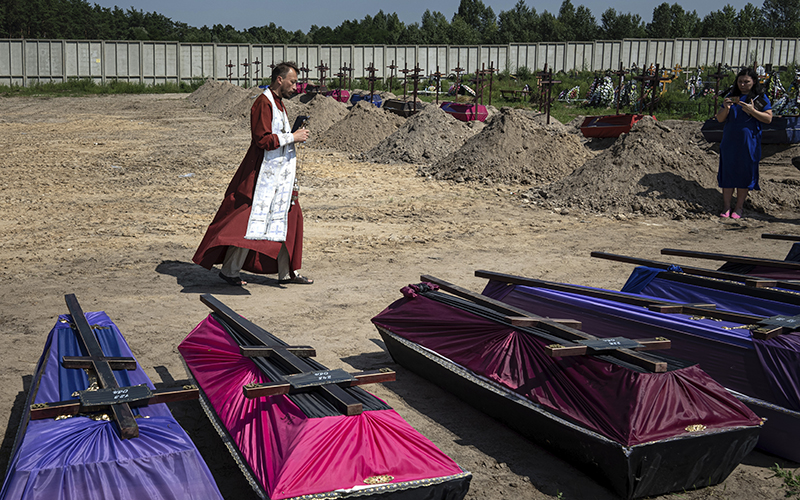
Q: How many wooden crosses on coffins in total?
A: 7